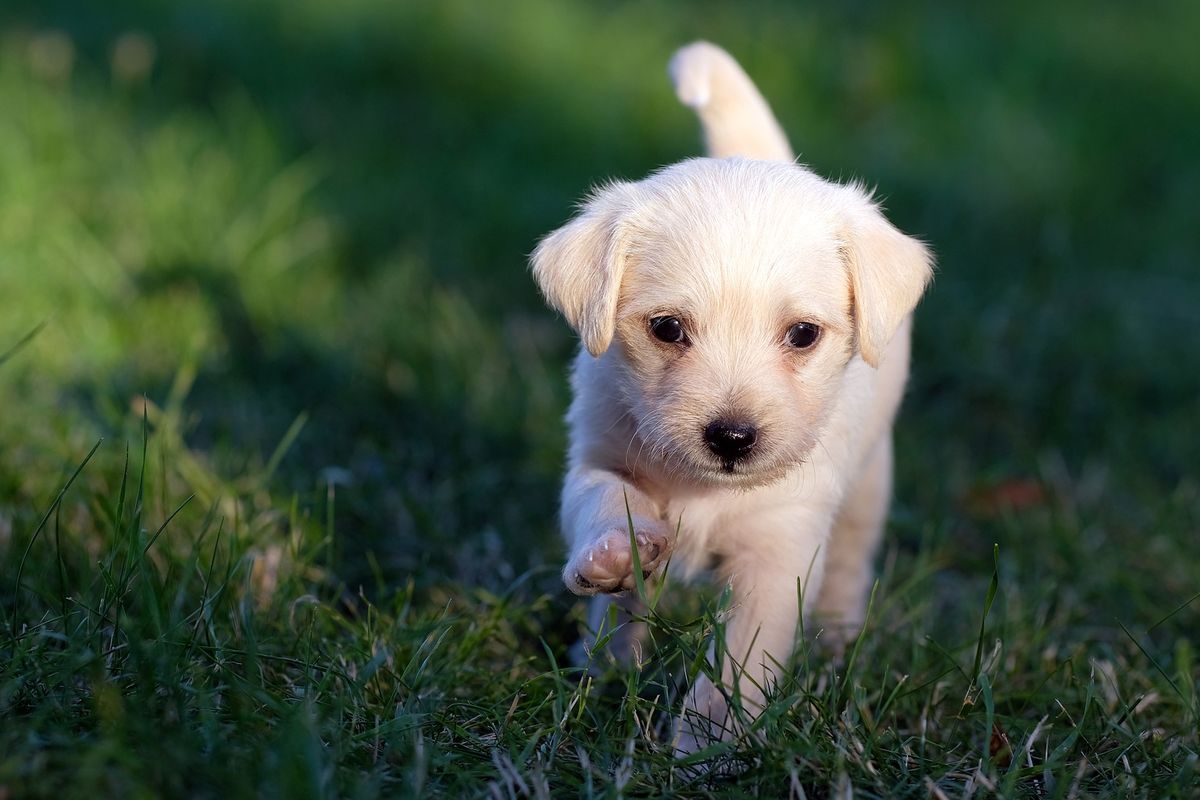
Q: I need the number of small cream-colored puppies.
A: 1